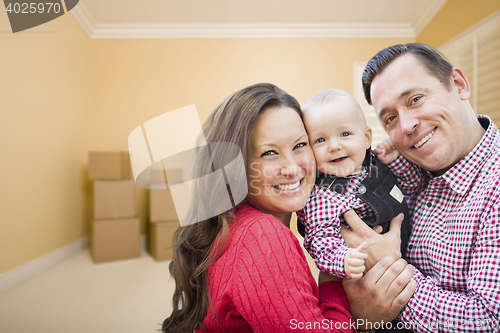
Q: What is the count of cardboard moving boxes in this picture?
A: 6